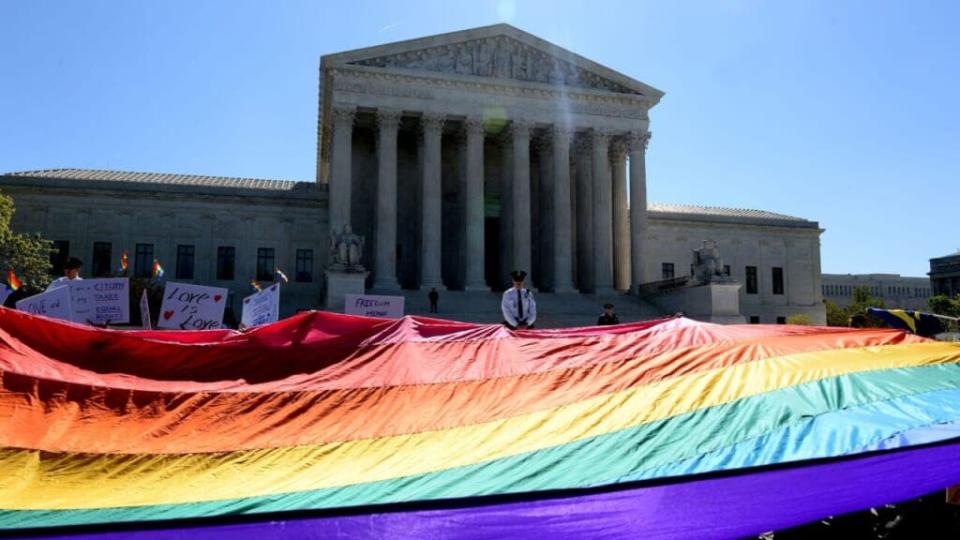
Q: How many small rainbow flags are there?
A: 5